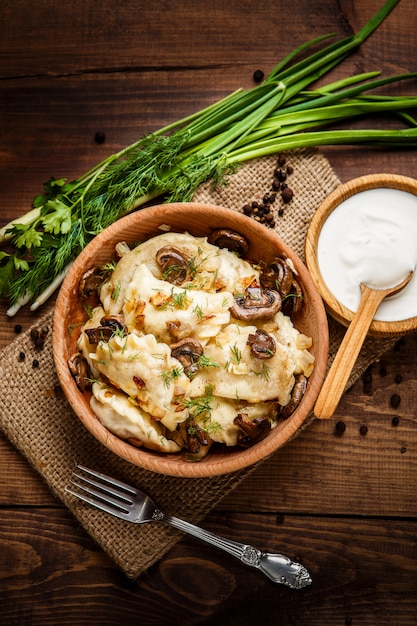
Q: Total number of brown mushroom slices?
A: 13